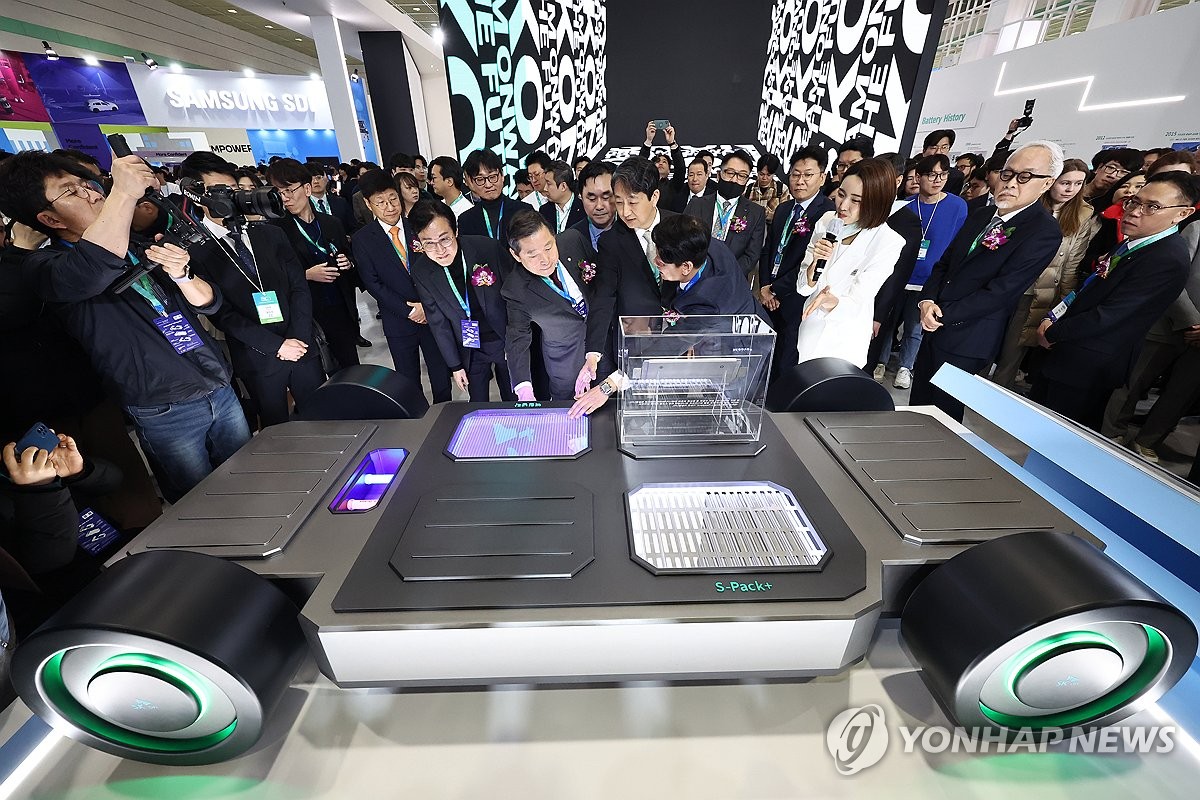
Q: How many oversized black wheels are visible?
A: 4